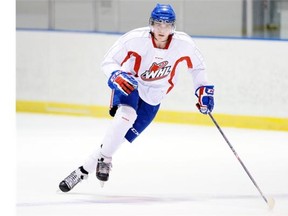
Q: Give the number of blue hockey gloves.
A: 2